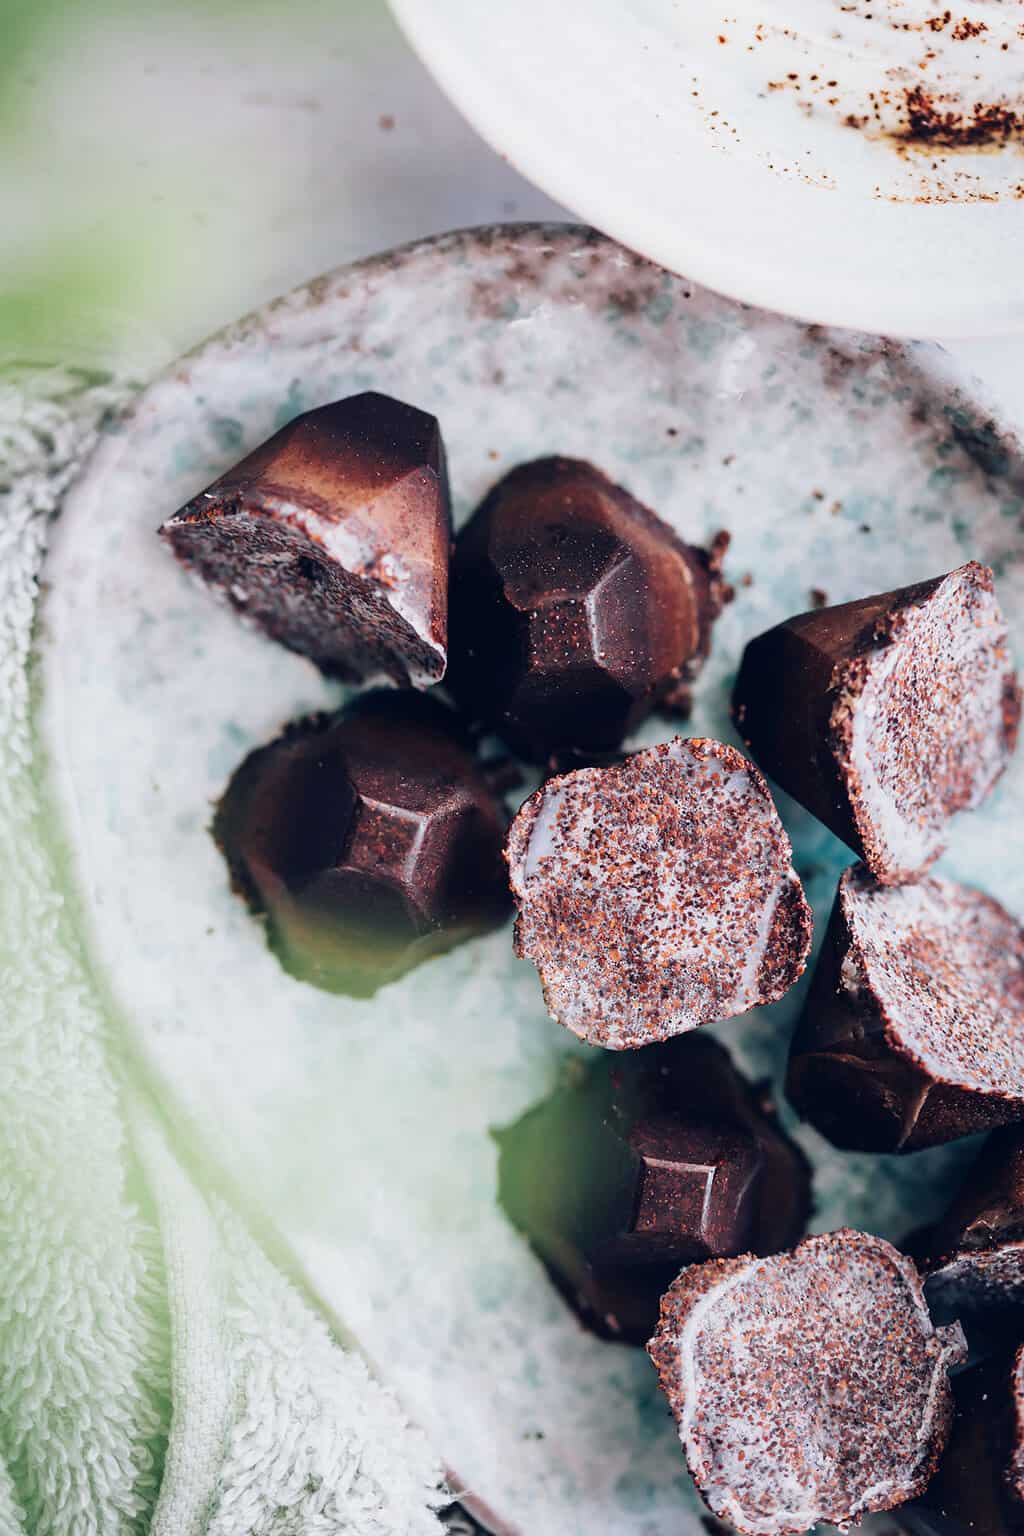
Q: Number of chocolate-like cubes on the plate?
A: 10